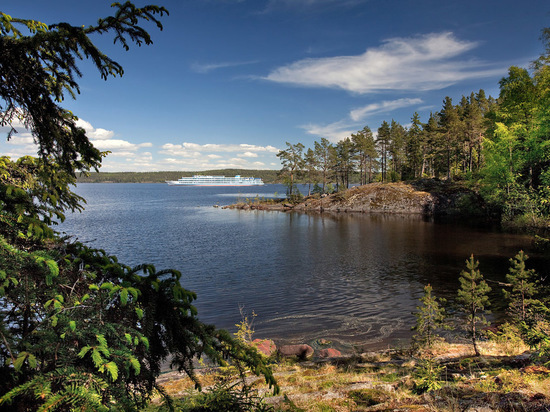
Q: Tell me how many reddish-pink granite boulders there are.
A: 3